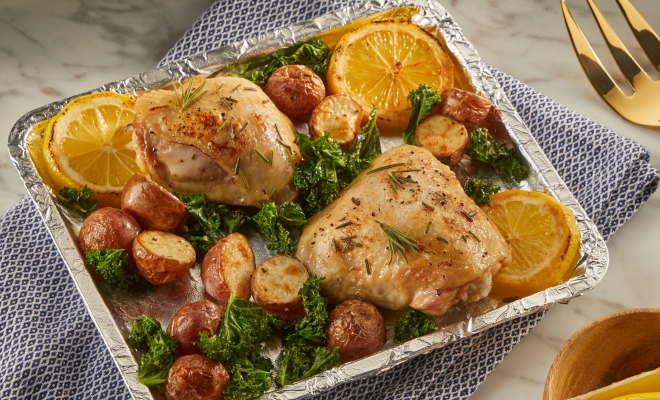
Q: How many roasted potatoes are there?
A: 12